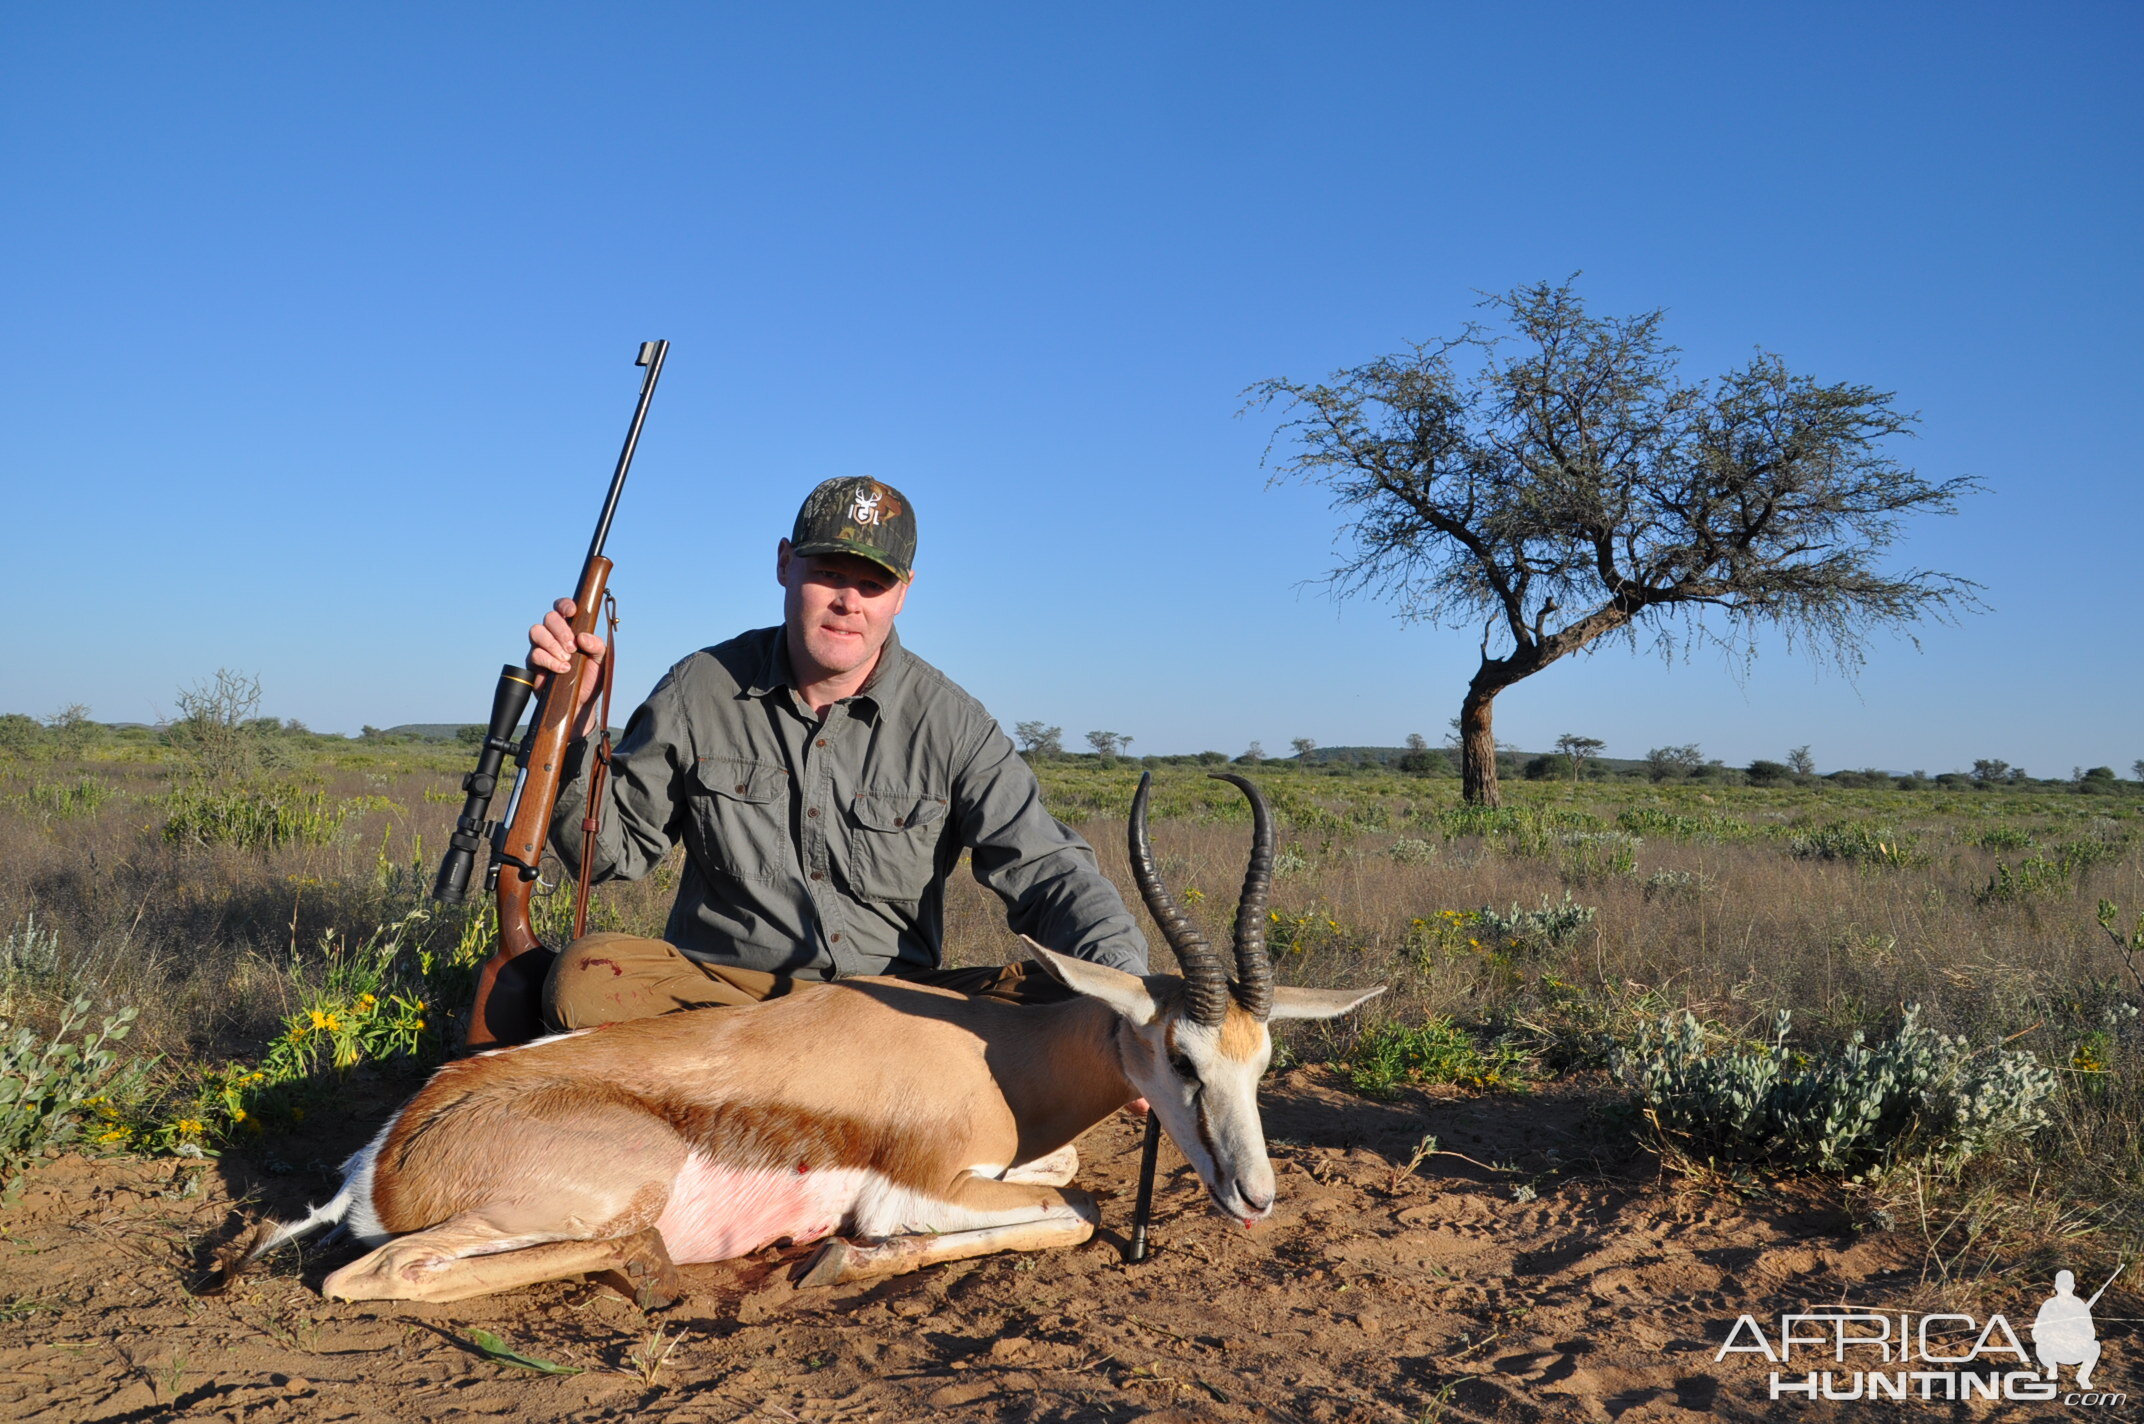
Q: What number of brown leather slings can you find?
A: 1